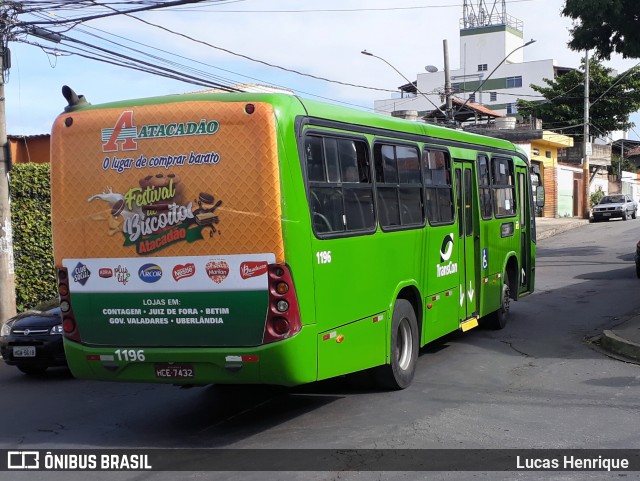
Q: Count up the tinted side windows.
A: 5